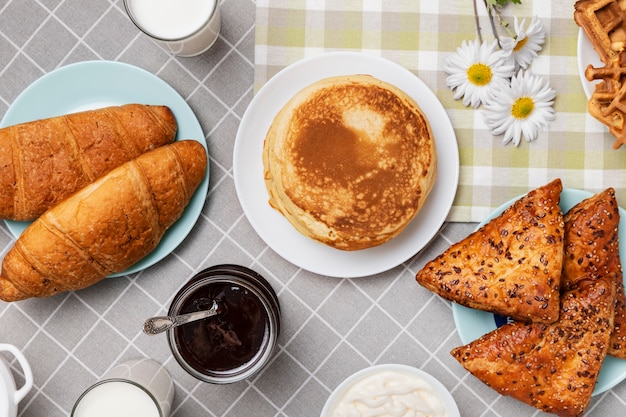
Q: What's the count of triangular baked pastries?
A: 3